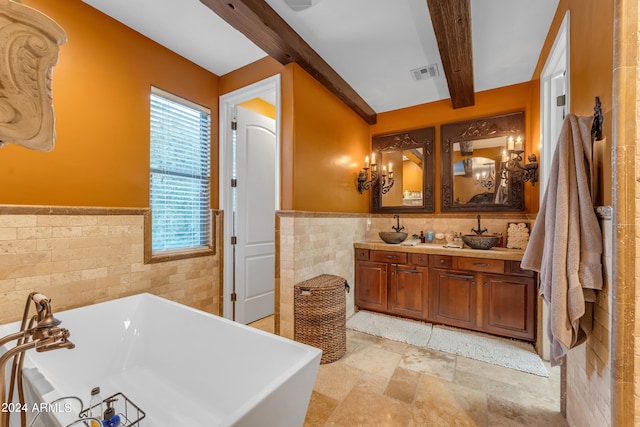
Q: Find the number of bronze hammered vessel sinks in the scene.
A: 2